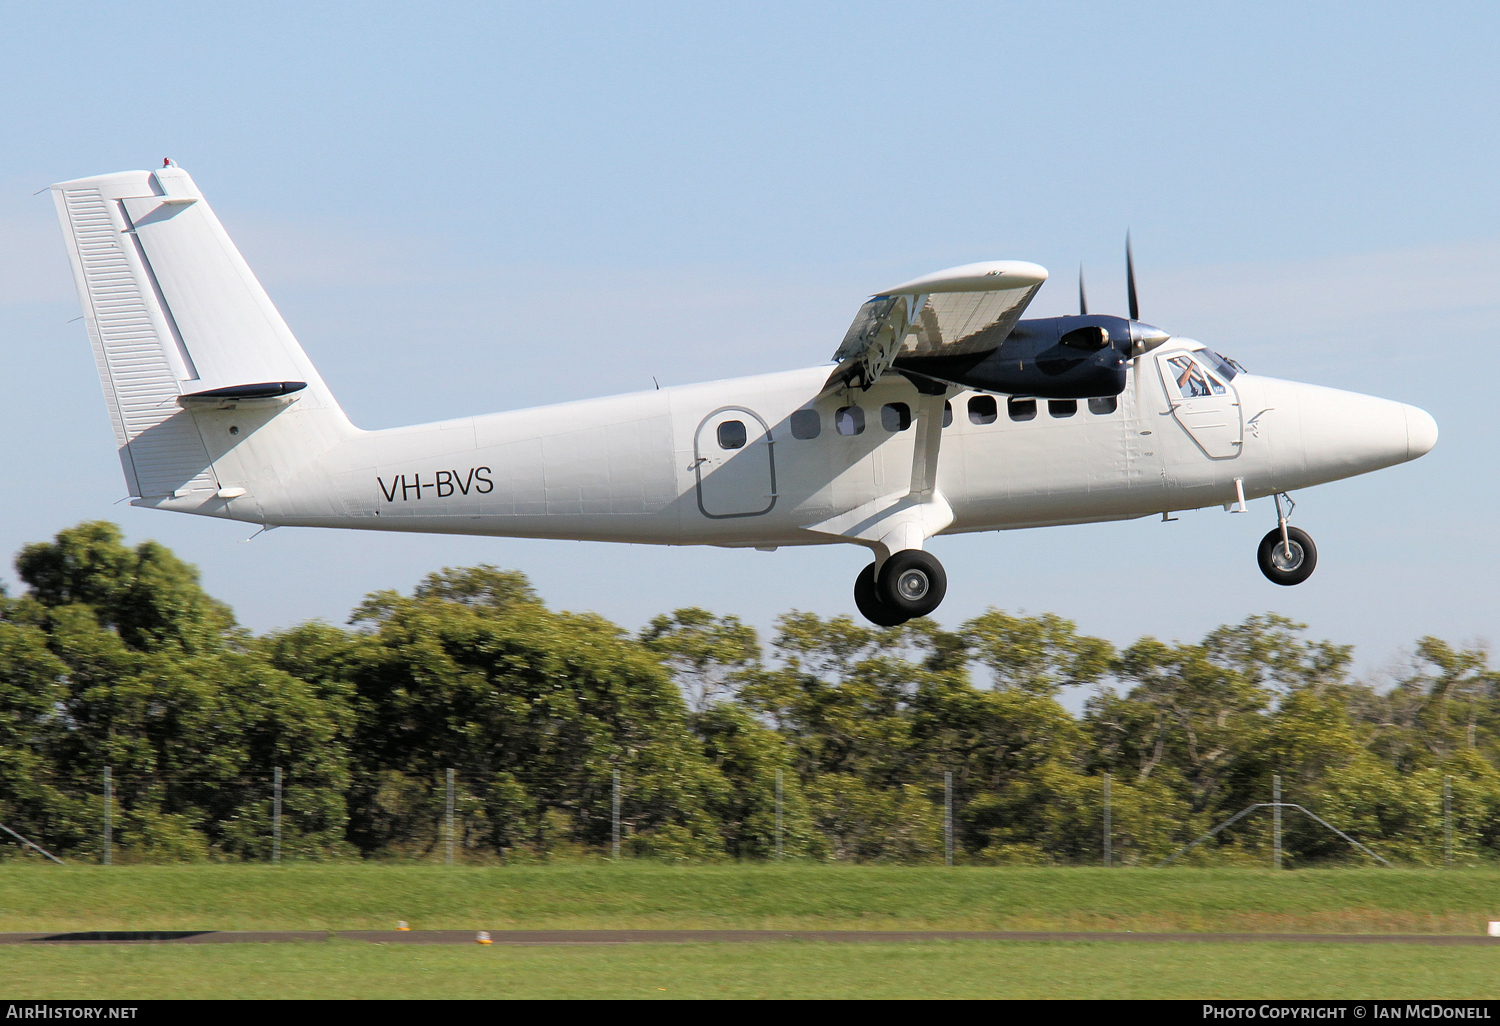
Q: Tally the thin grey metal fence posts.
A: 9